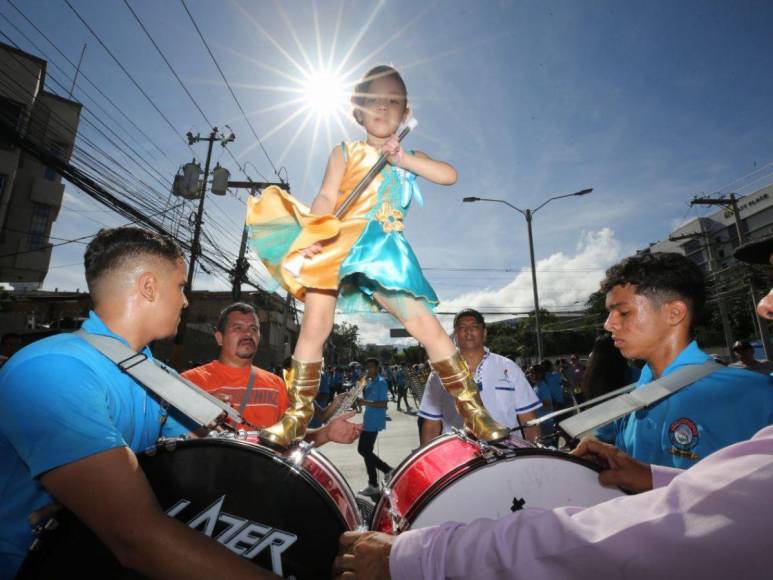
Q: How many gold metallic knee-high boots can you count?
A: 2